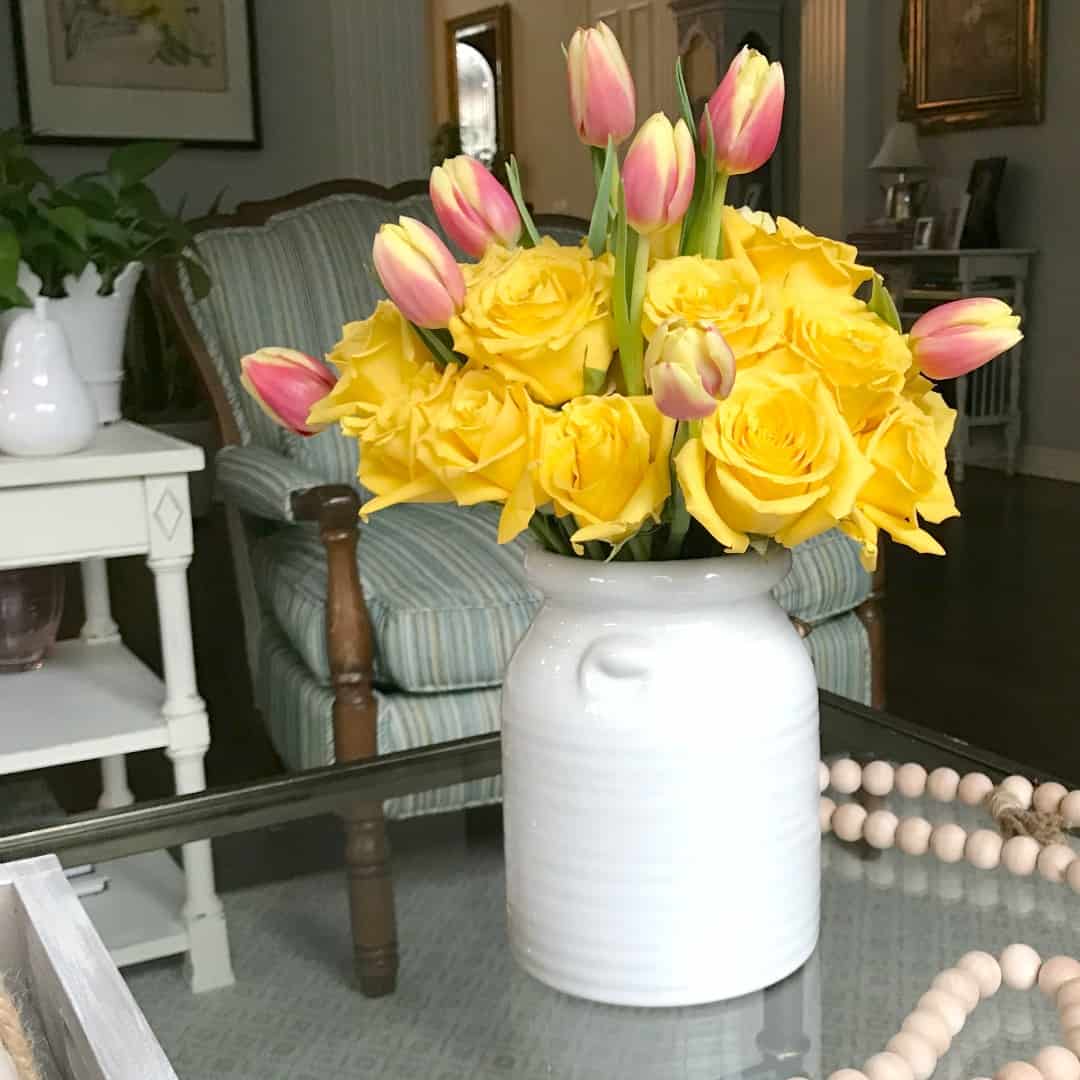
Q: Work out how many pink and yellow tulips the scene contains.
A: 8